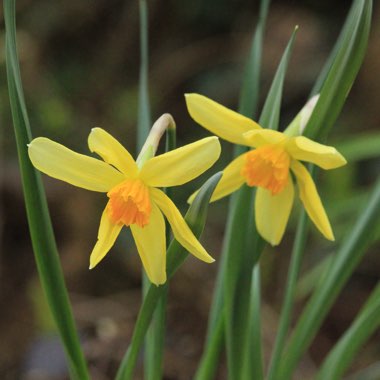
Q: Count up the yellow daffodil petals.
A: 12